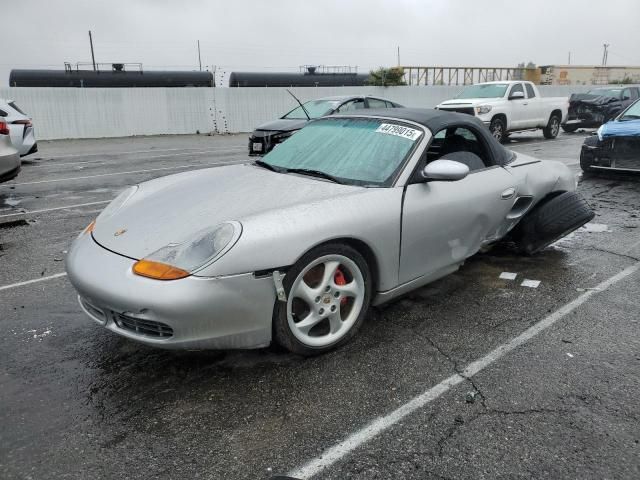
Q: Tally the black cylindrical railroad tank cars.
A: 2